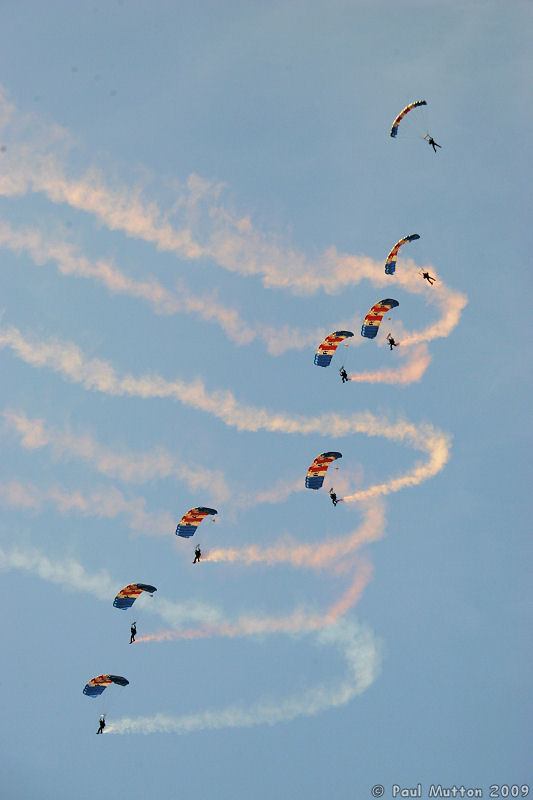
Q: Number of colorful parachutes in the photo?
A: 8